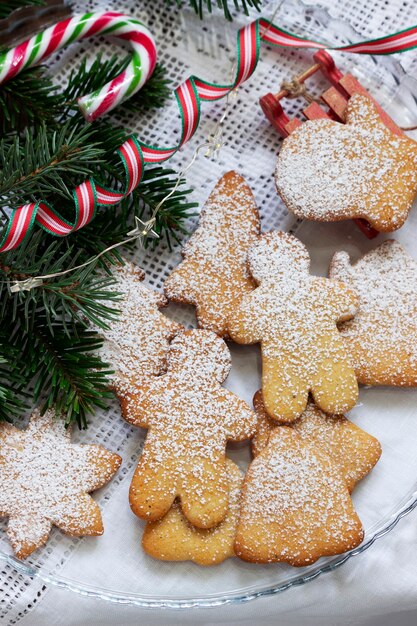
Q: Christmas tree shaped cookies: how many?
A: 2